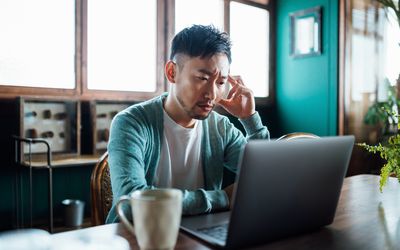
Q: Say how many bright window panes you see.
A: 4